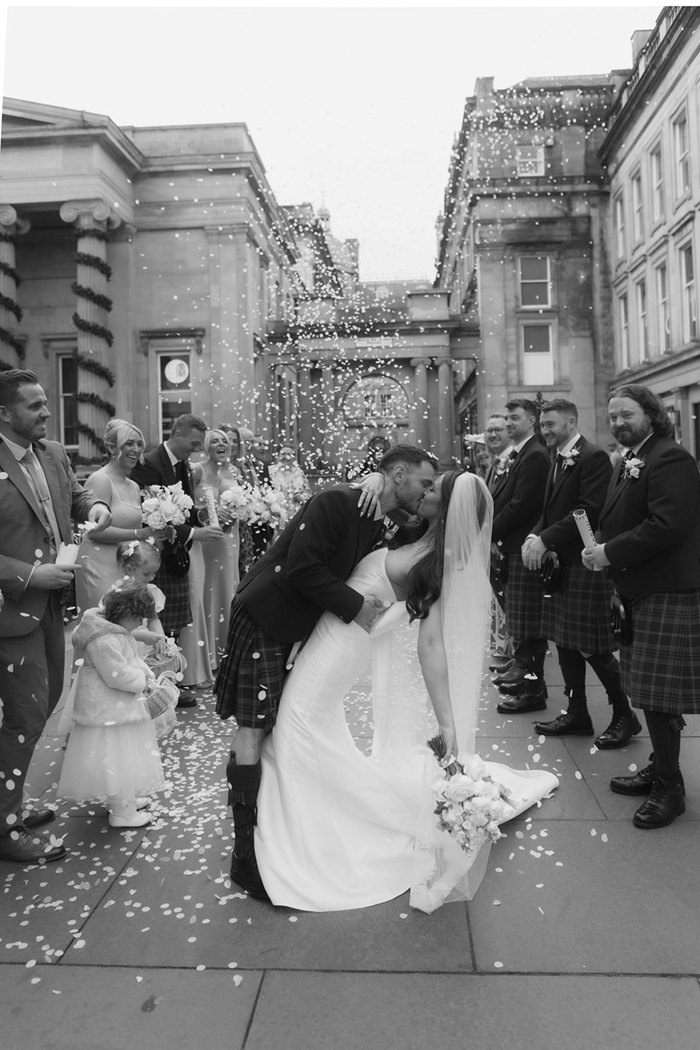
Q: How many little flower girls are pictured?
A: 2